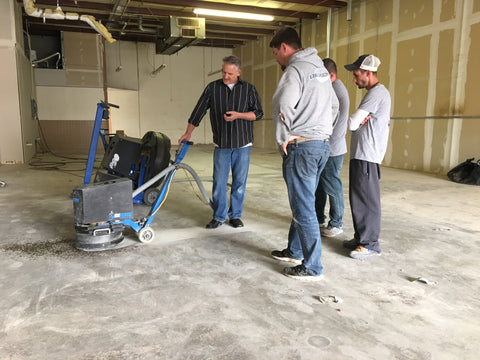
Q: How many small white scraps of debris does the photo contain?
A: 2